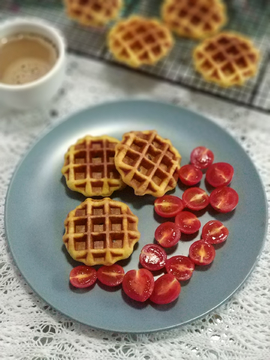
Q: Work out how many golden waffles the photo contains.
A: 7